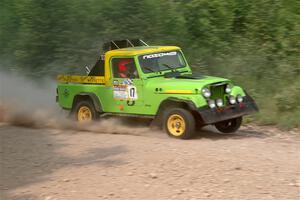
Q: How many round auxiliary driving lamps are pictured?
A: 4